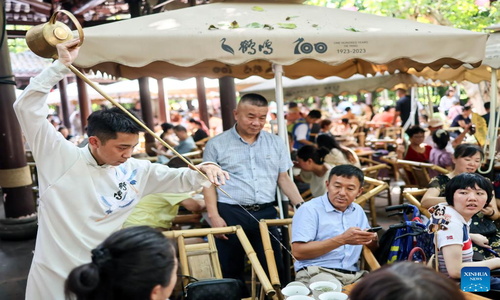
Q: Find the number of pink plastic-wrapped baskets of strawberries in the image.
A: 0